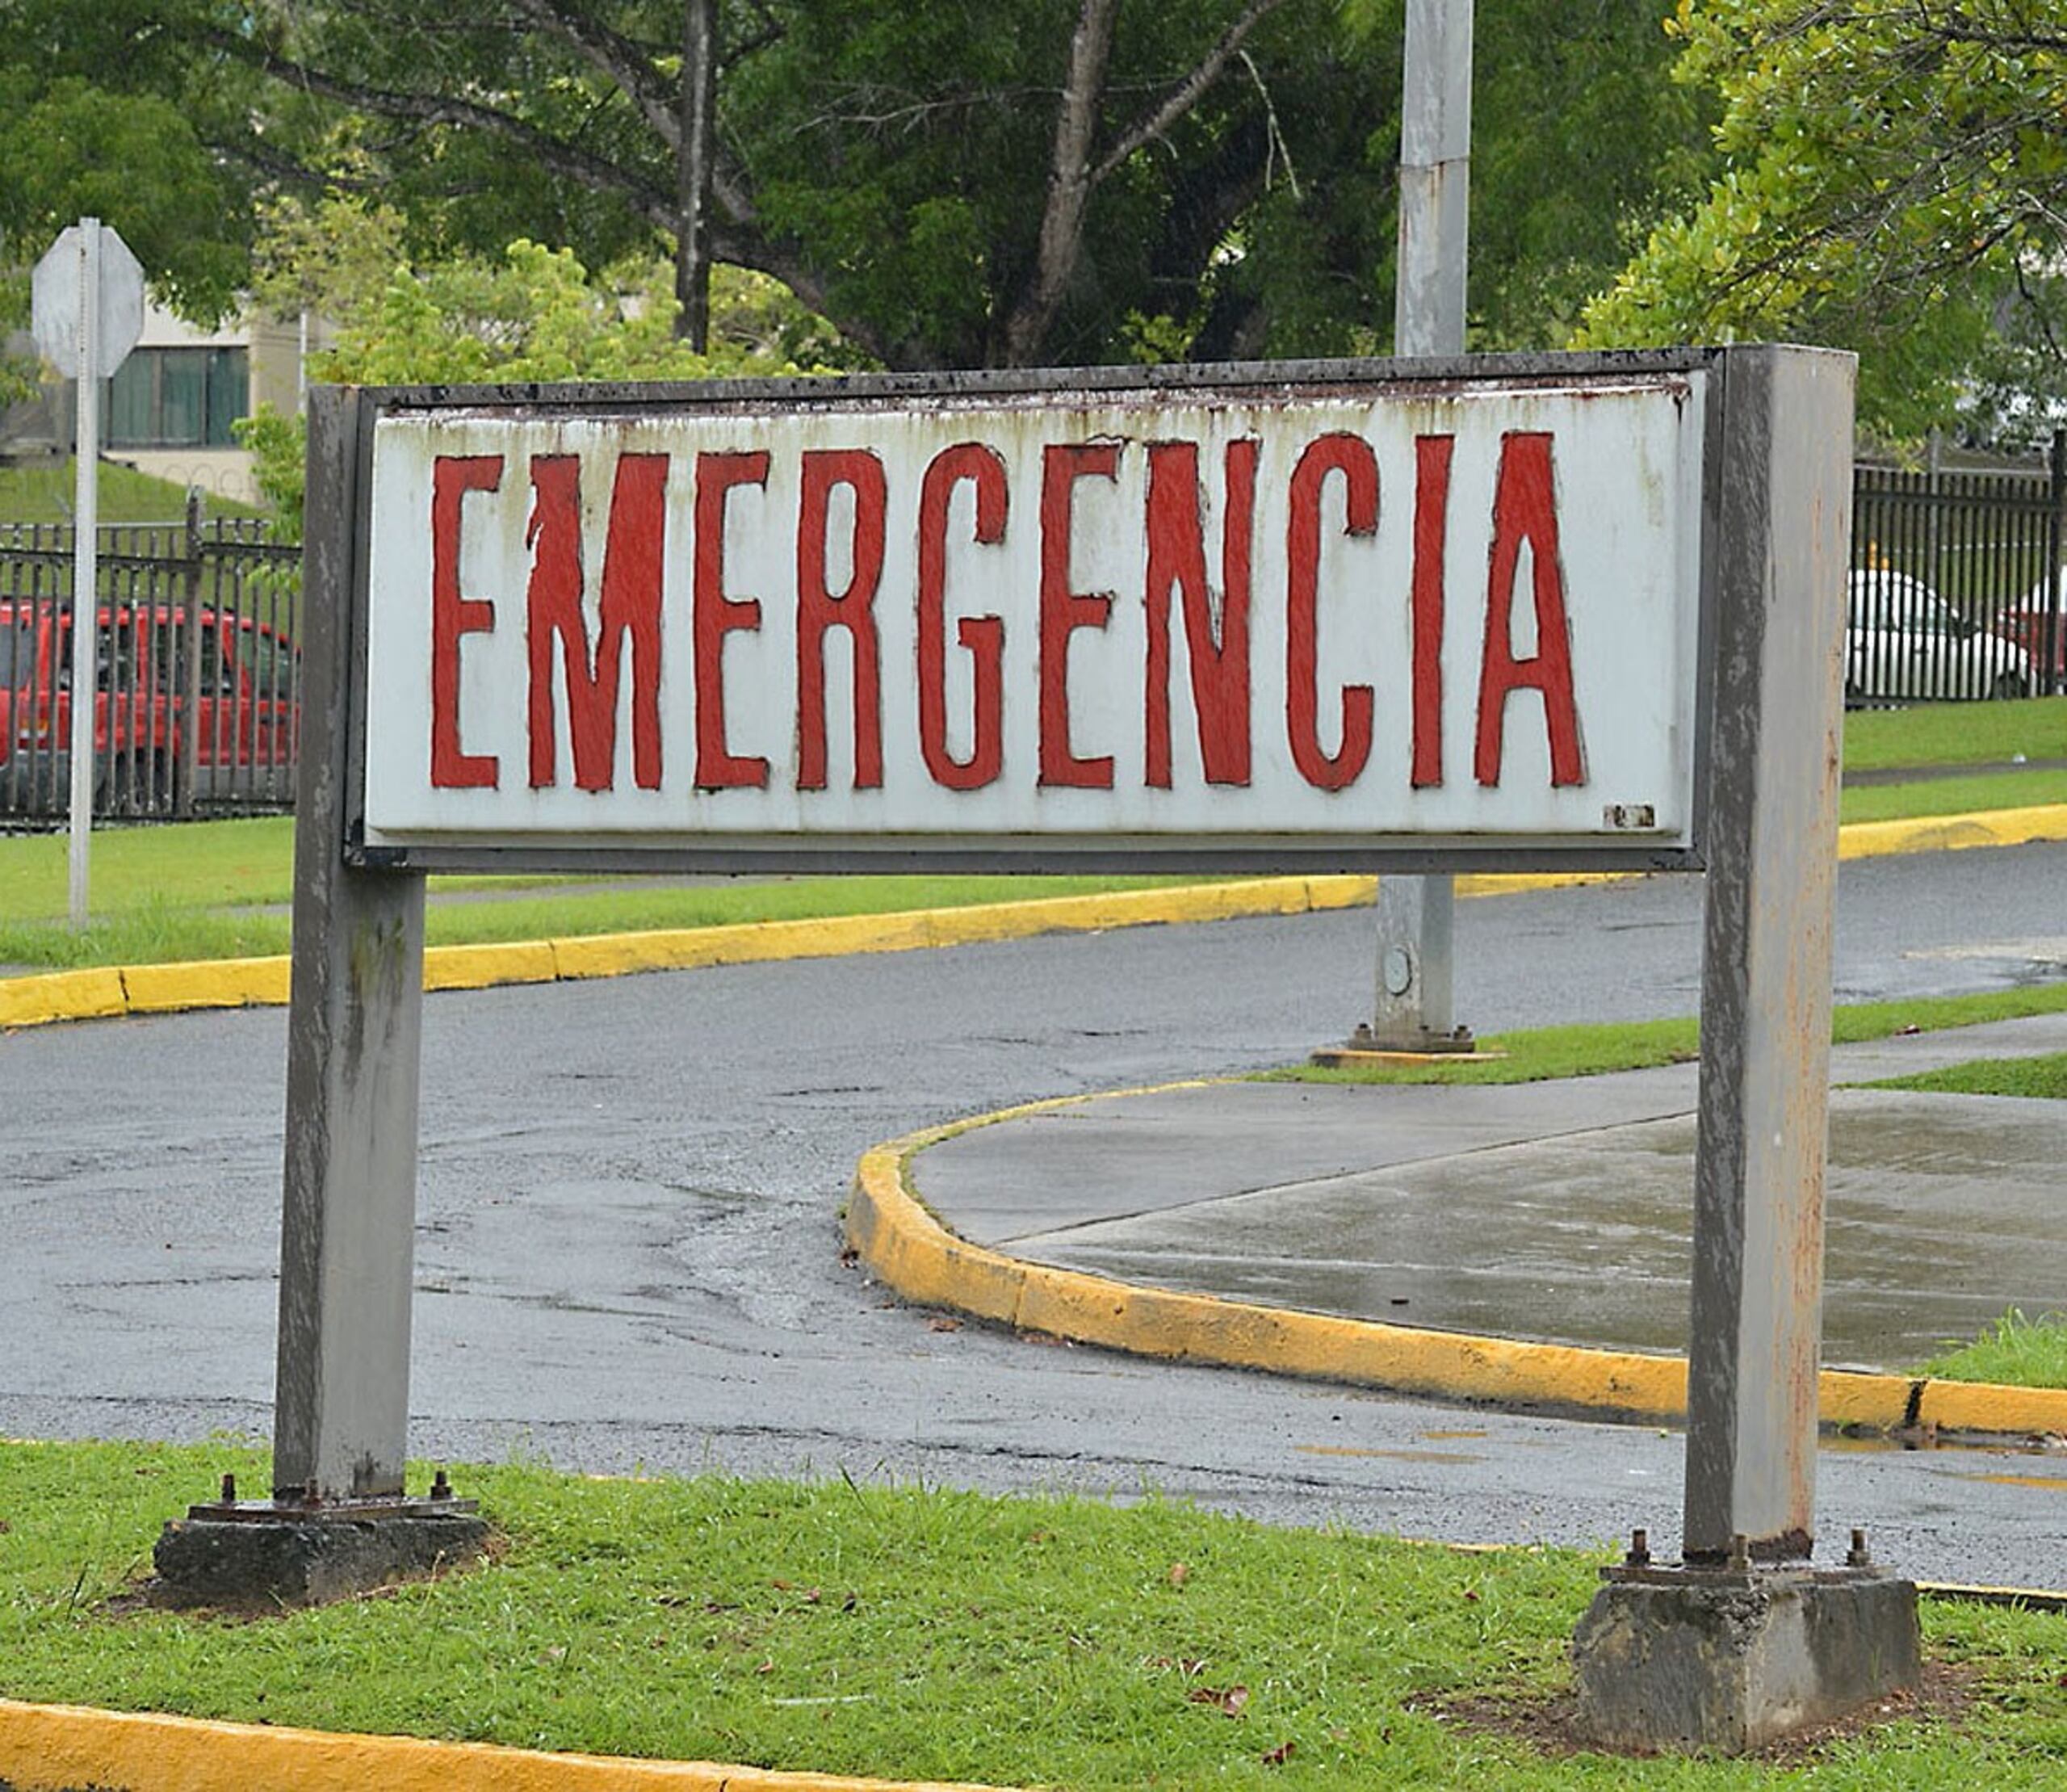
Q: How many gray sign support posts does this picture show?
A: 2